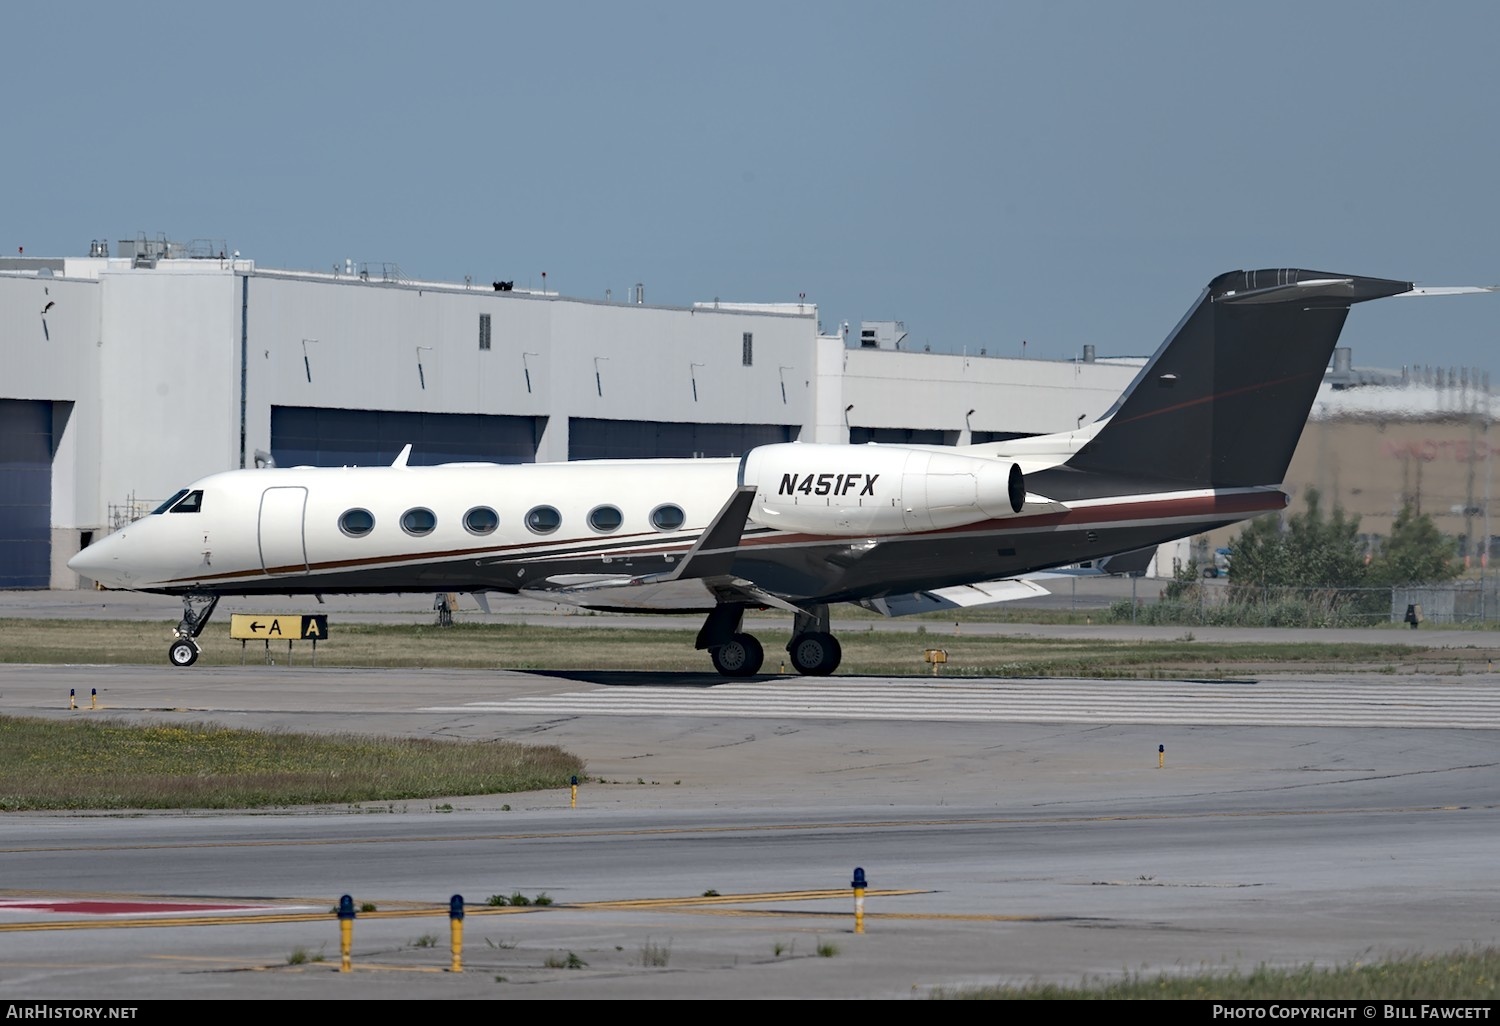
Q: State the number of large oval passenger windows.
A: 6